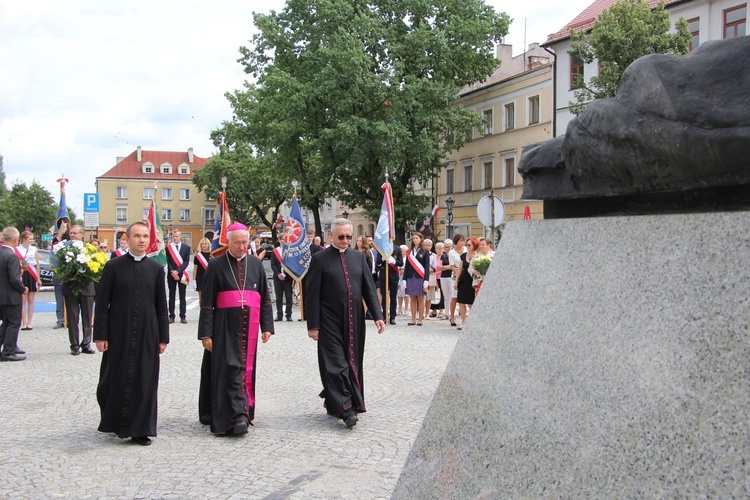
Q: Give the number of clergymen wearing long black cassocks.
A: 3